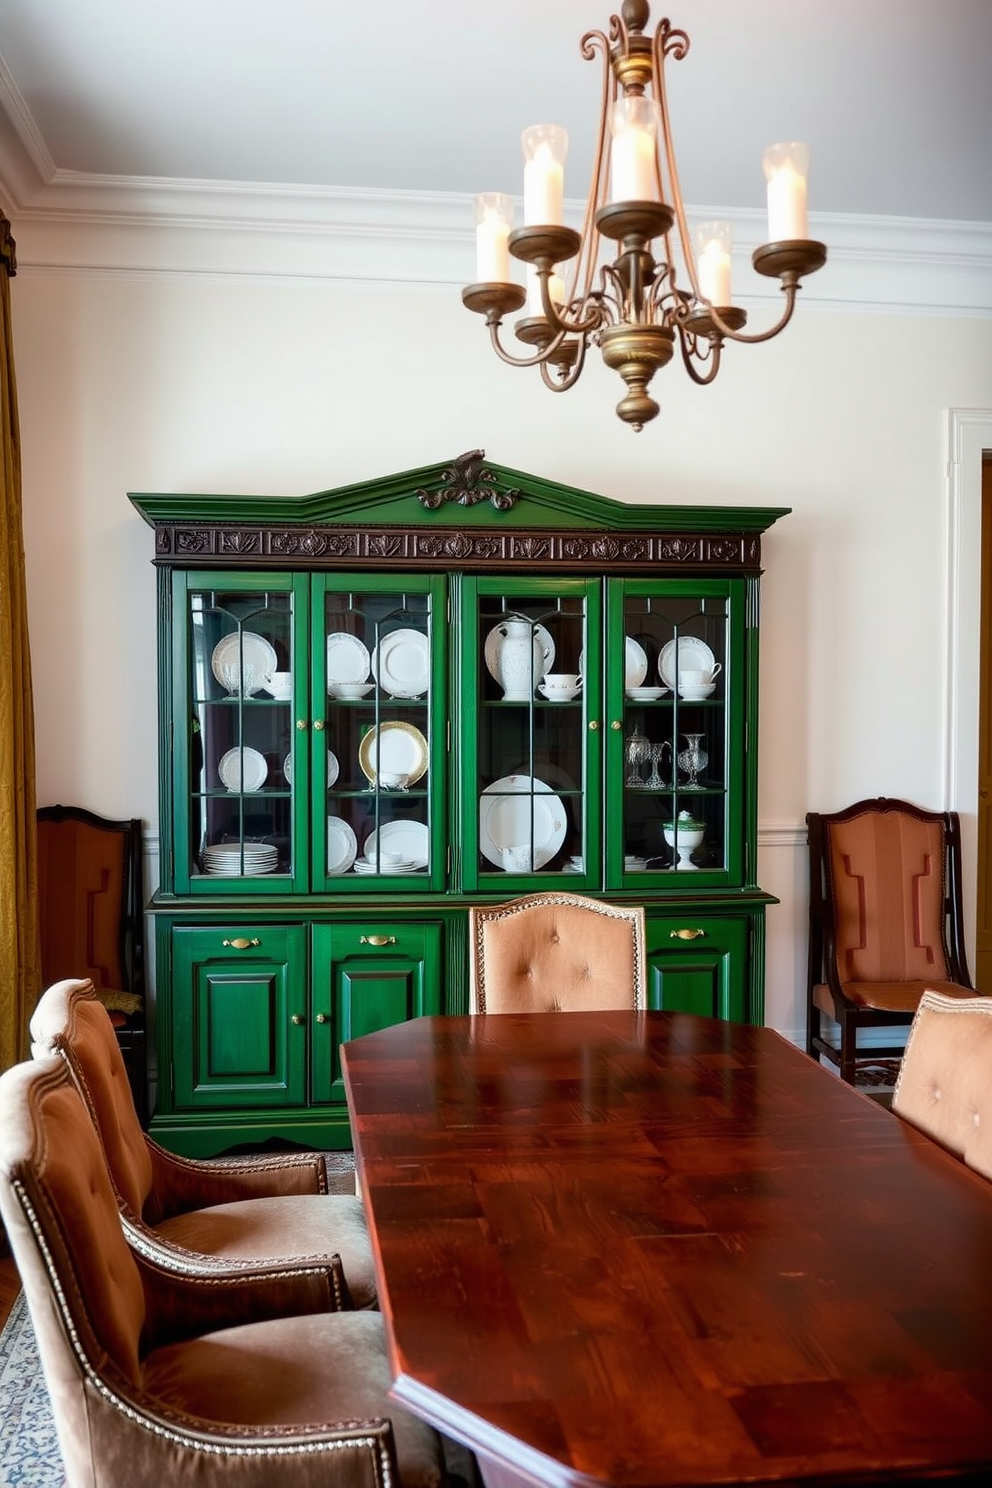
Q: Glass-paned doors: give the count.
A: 4